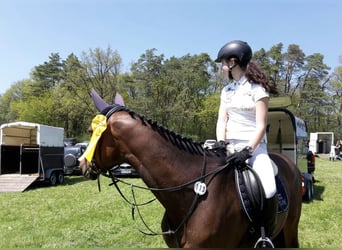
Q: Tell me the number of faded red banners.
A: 0